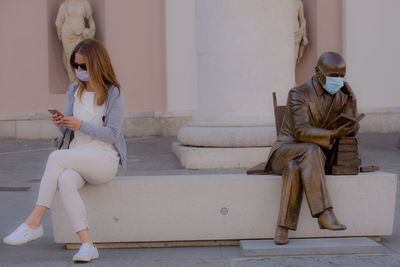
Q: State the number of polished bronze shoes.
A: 2